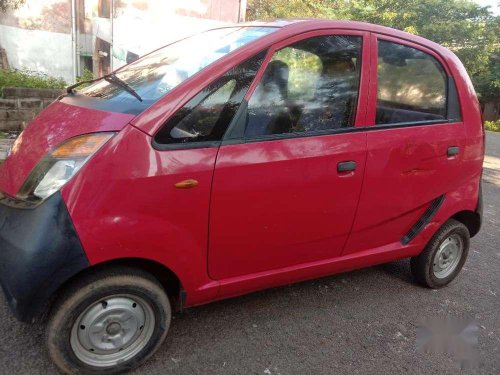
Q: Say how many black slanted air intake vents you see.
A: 1